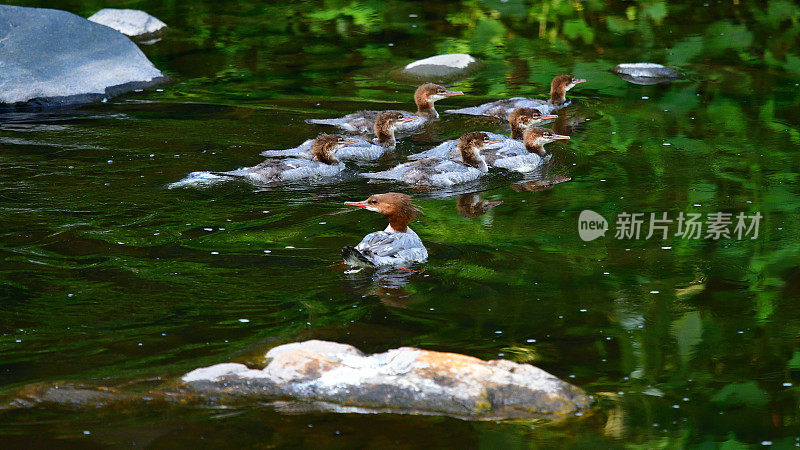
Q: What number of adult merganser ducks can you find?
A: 1